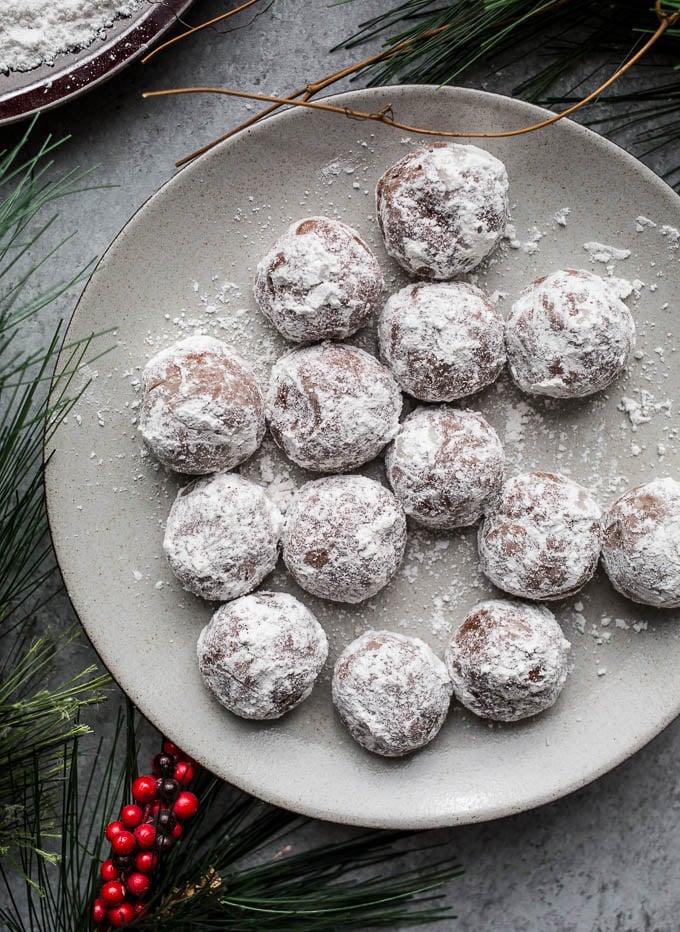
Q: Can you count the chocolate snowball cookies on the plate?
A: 14